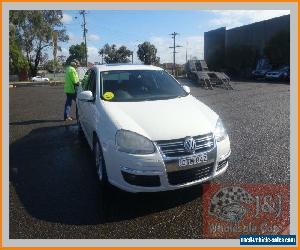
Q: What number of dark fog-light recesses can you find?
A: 2